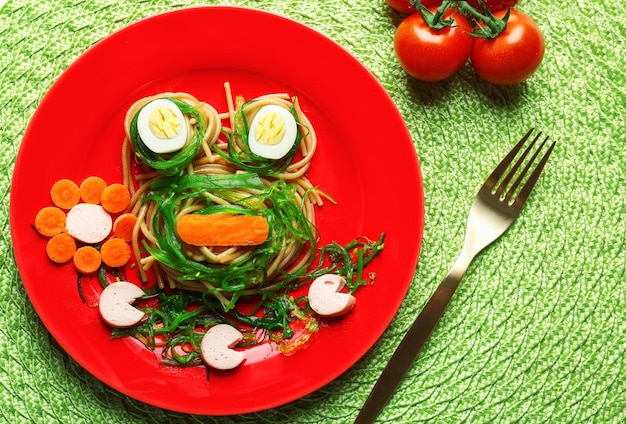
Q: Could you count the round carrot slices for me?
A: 8